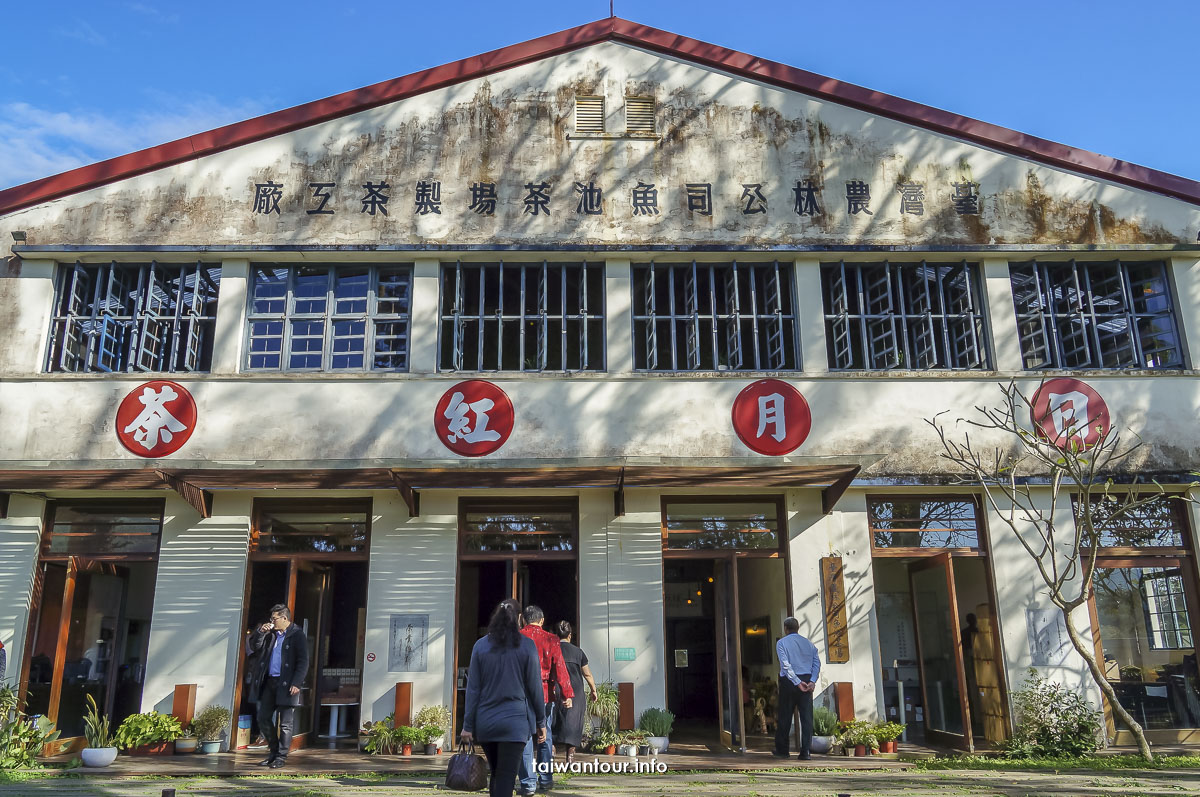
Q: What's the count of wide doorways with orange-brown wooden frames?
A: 6